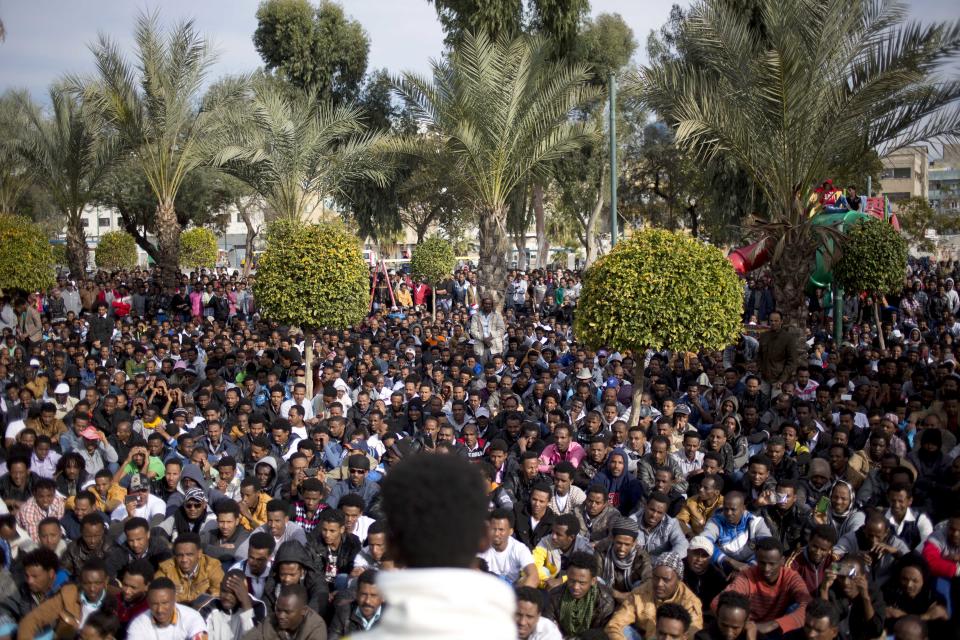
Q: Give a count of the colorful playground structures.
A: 1